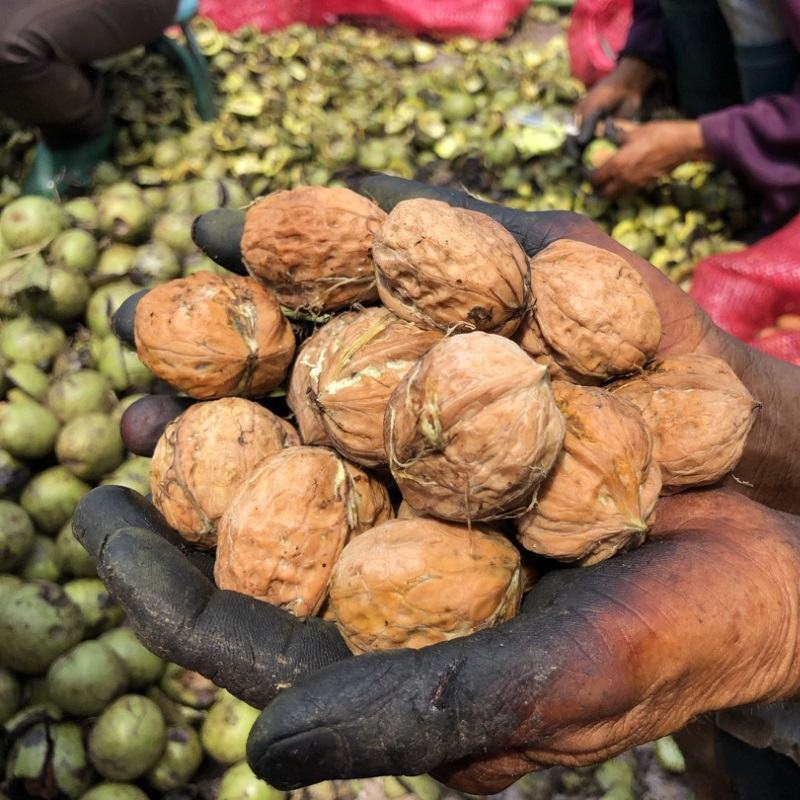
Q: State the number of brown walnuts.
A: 11